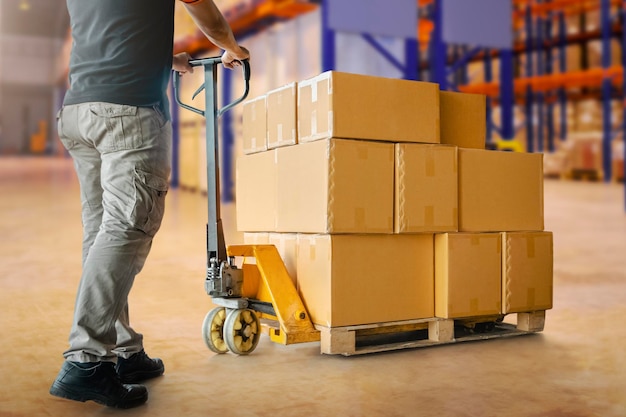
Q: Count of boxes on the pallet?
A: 13